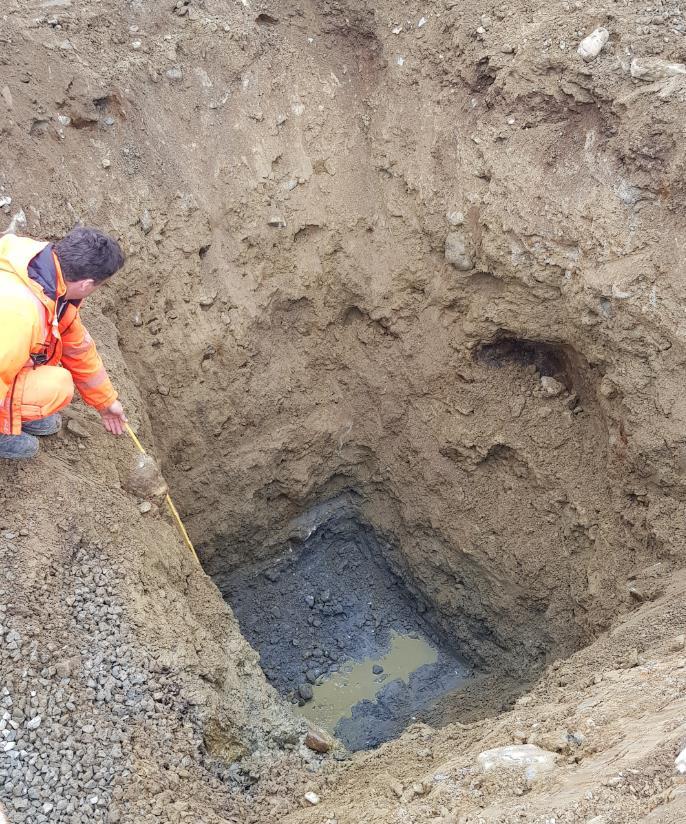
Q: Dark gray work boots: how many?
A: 2